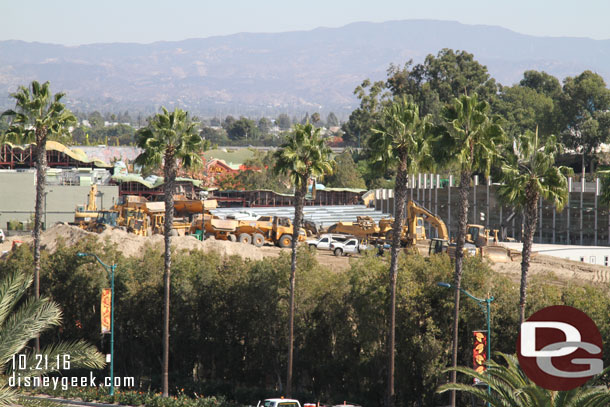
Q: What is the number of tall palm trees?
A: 6